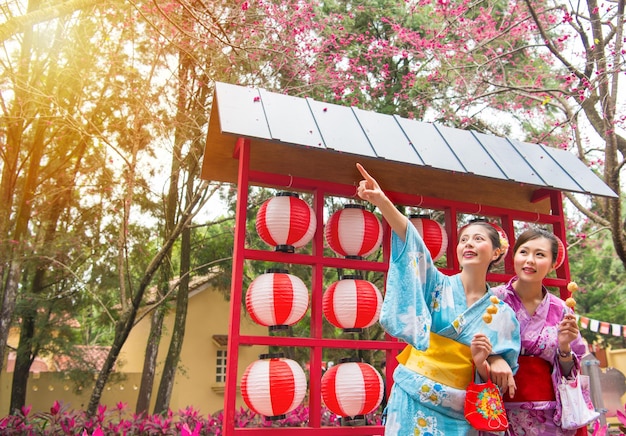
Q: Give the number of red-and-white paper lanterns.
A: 9